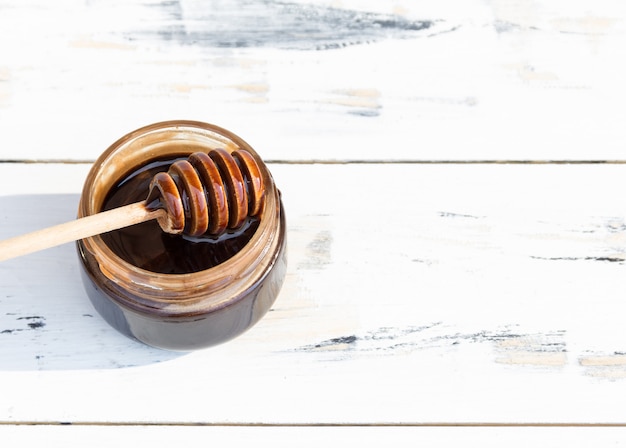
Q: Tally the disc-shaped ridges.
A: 5